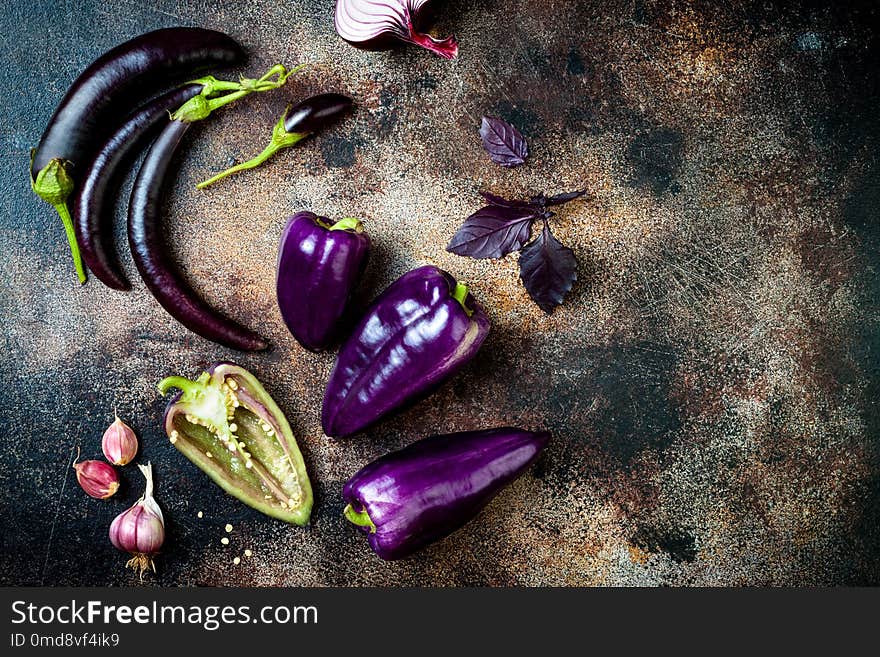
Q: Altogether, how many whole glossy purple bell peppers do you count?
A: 3